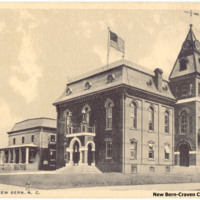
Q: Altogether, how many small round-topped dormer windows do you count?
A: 5